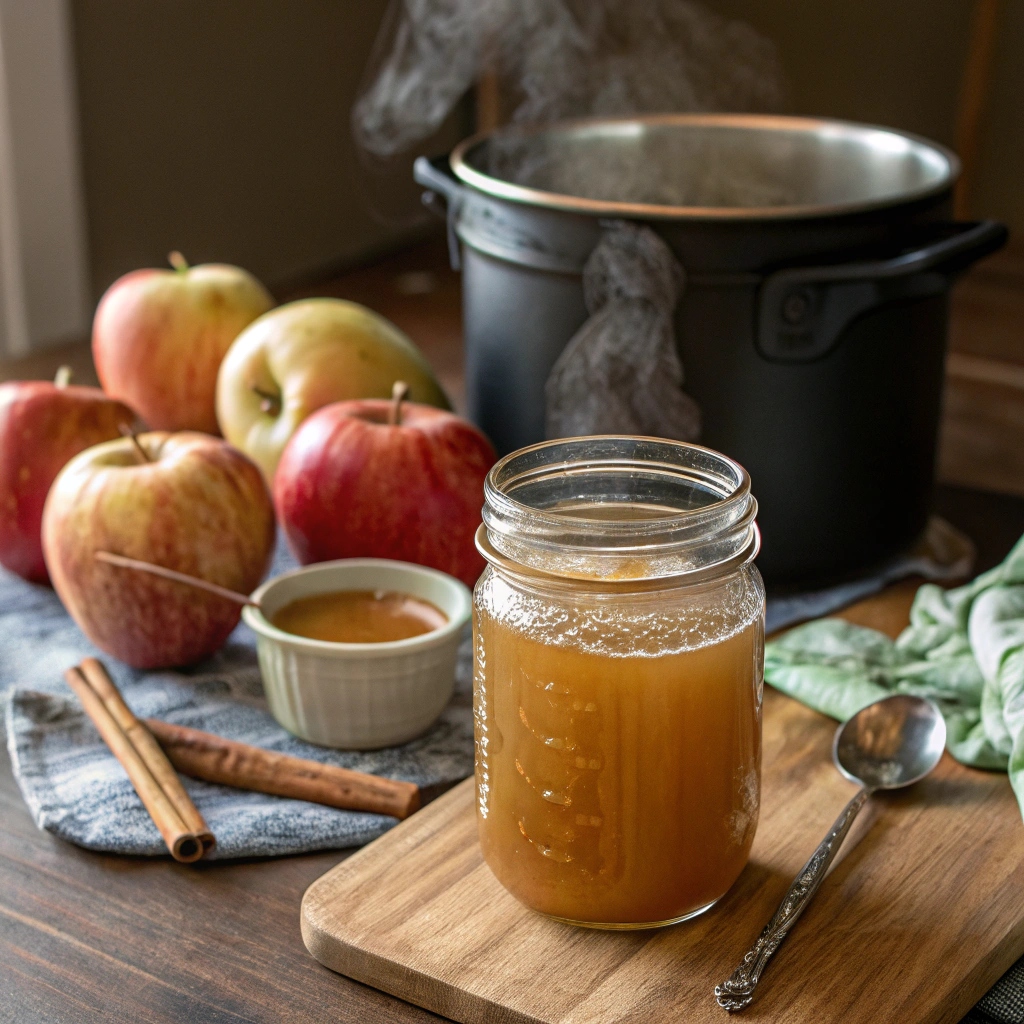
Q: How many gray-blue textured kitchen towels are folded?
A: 1